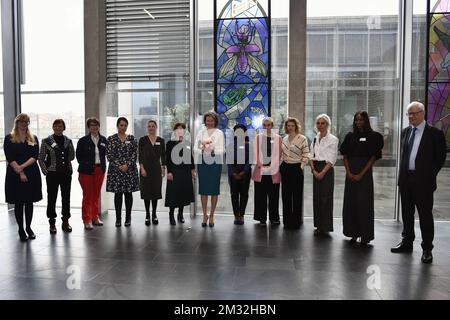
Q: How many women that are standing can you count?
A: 12